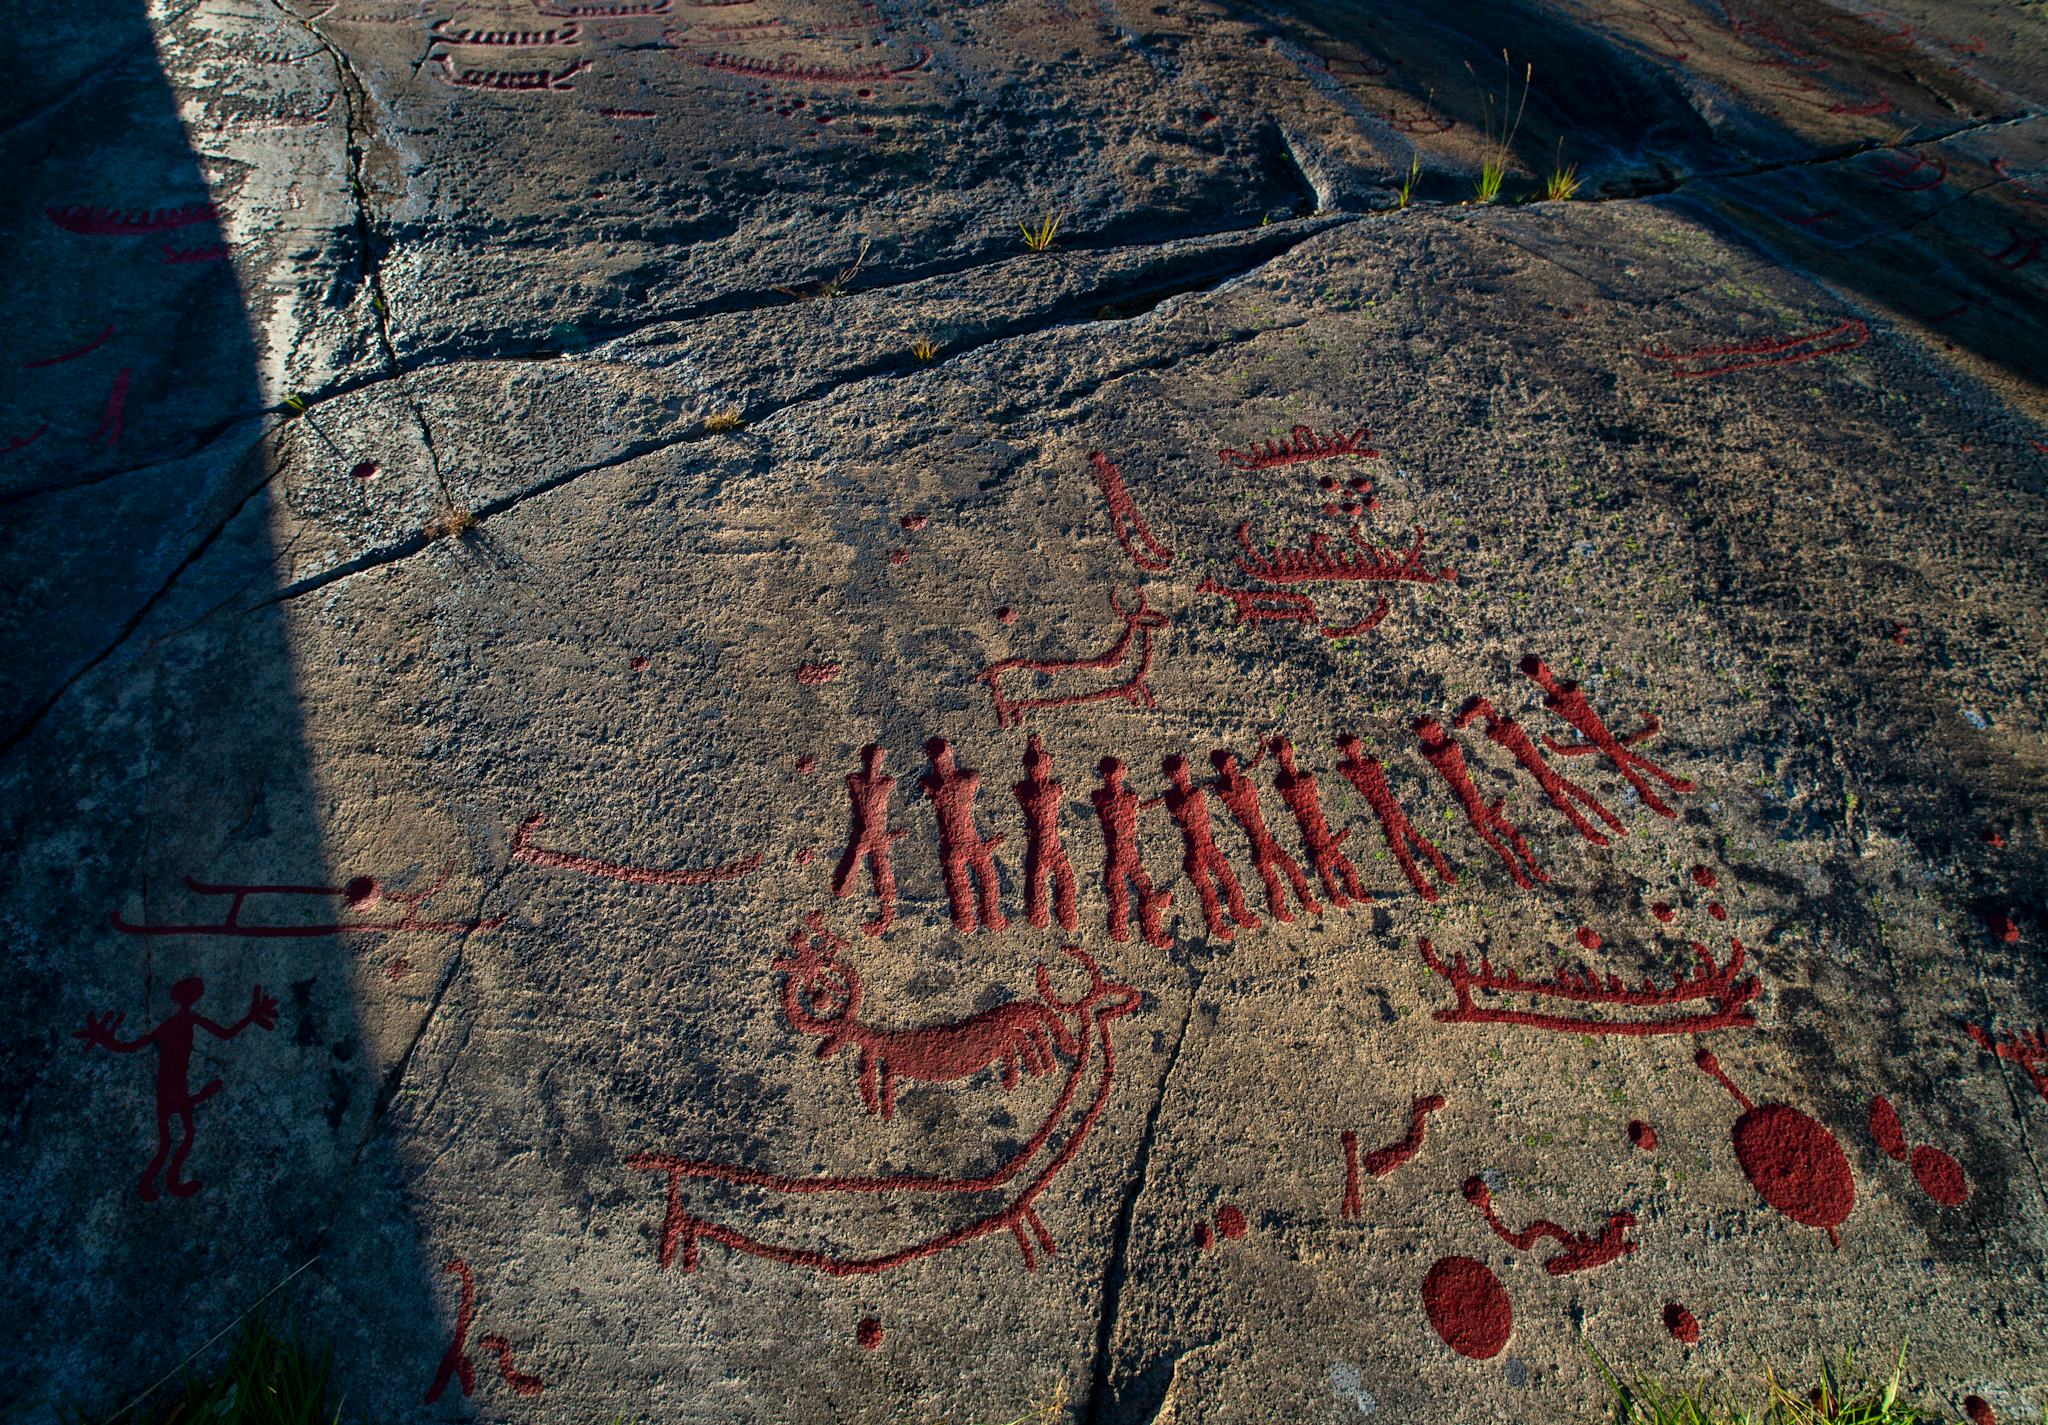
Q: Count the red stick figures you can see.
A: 12